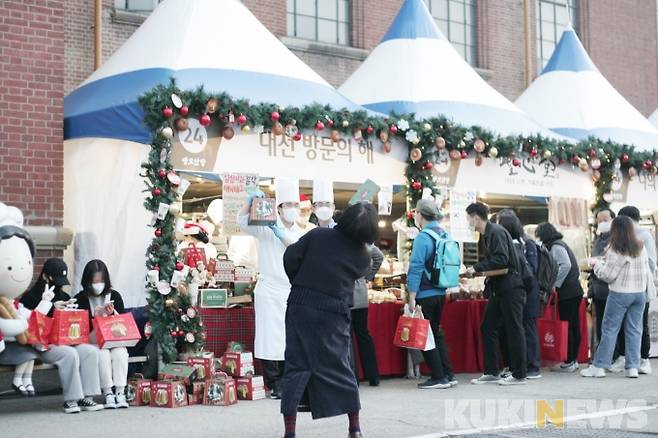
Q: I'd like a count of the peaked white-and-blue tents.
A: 3